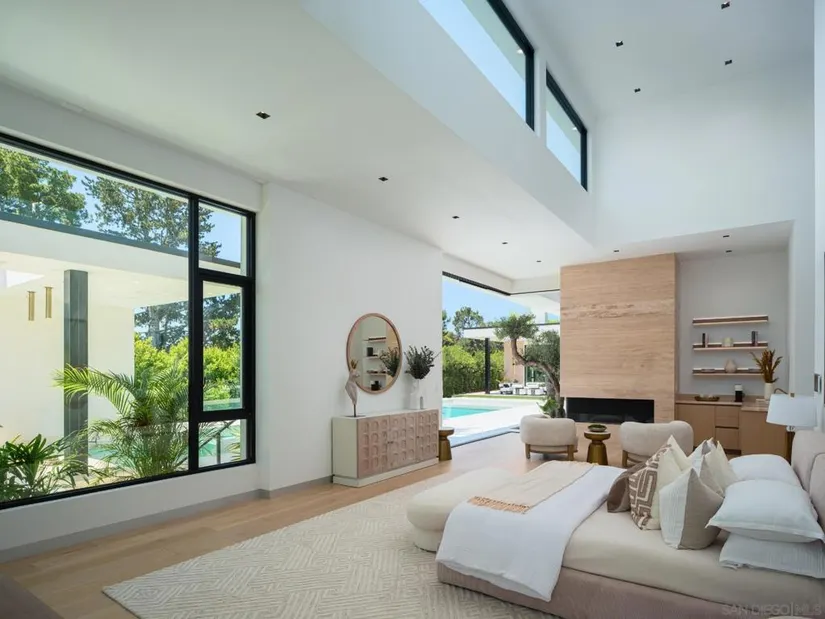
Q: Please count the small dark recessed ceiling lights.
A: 12